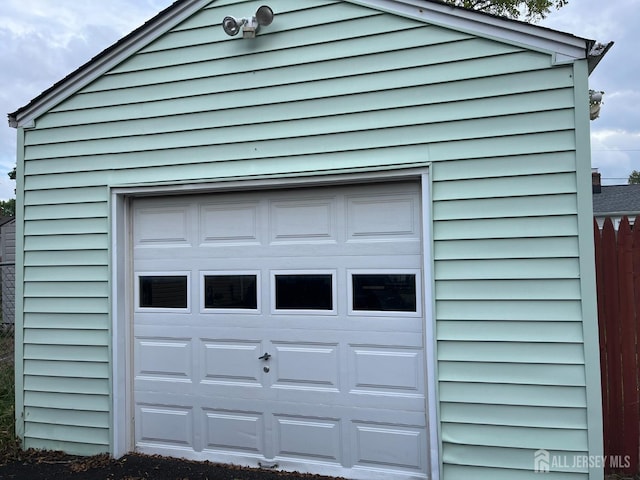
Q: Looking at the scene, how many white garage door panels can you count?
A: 12